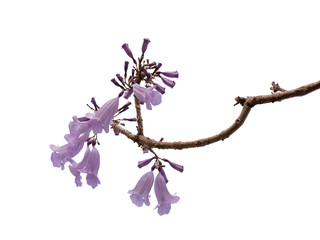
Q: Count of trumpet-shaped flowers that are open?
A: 8